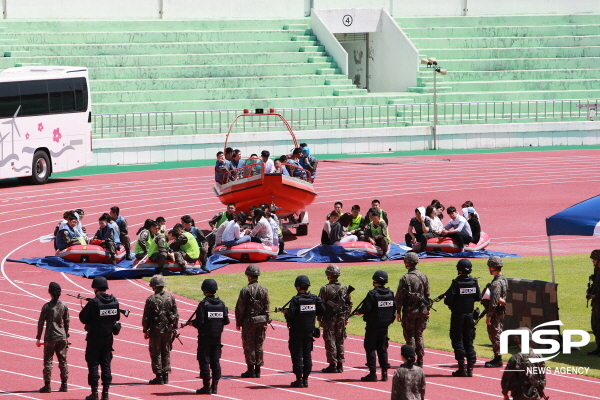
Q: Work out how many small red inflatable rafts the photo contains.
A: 5